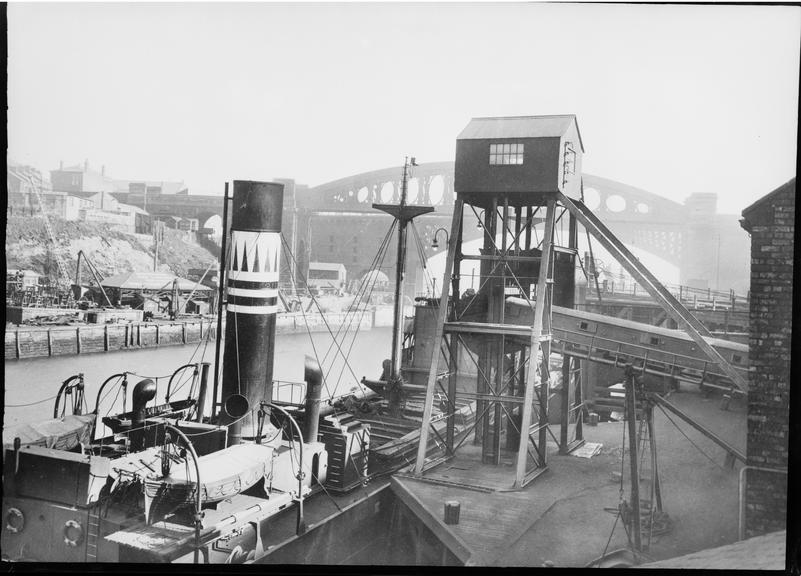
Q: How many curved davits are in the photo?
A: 5